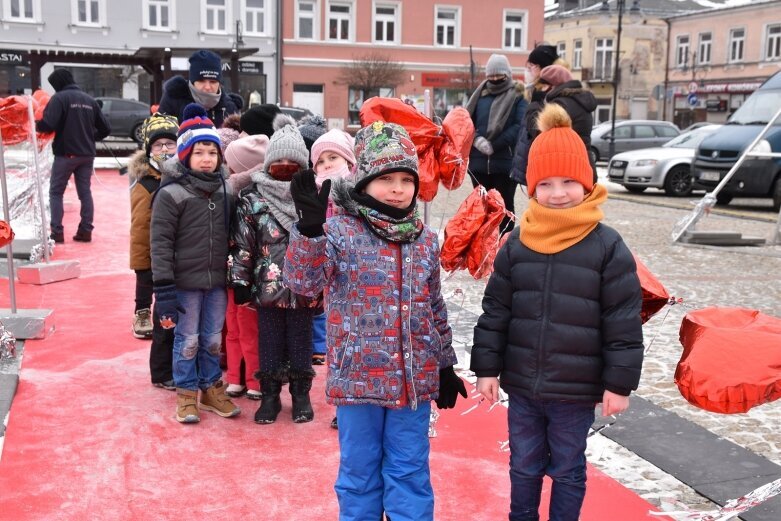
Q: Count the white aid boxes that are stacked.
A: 0